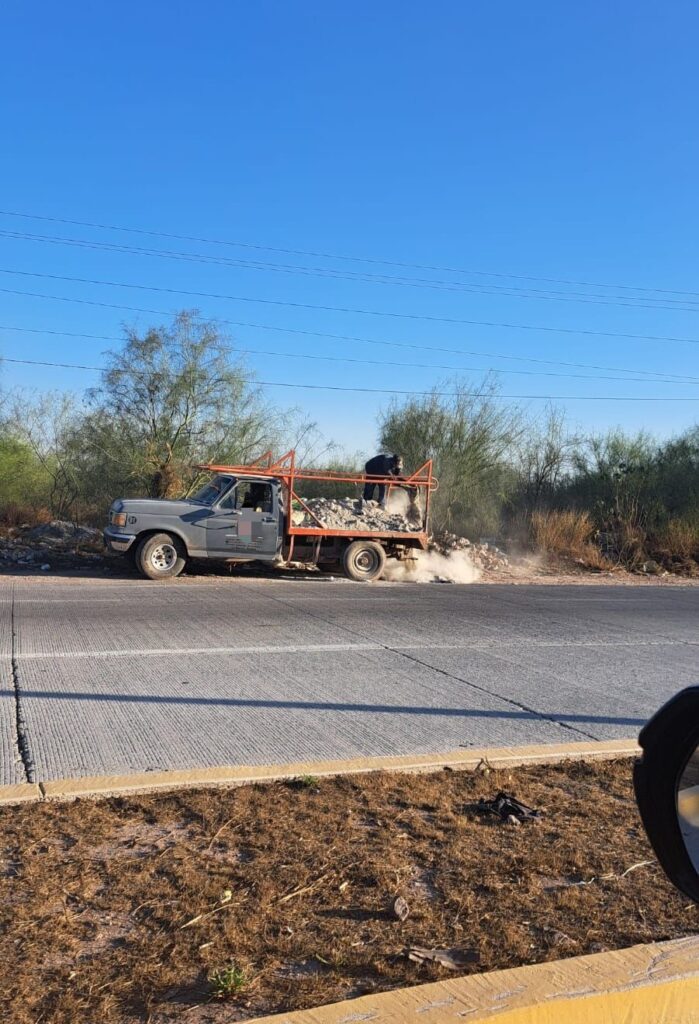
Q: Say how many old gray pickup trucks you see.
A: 1